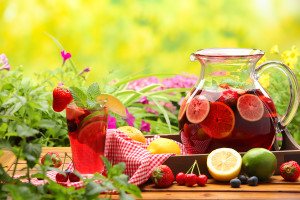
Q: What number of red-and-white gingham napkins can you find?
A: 1